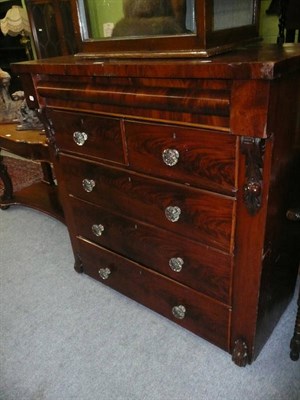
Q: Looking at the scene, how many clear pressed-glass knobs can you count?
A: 8